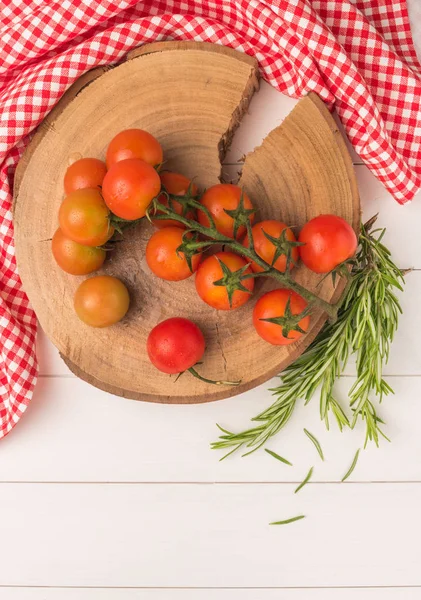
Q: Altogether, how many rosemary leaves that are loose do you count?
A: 5